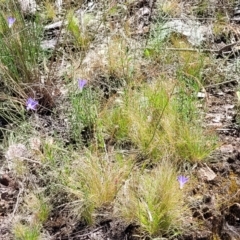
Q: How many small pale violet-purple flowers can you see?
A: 4